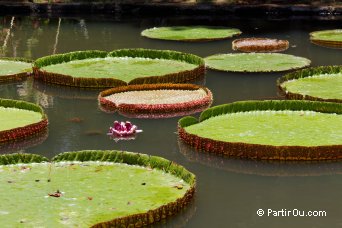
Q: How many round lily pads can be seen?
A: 11